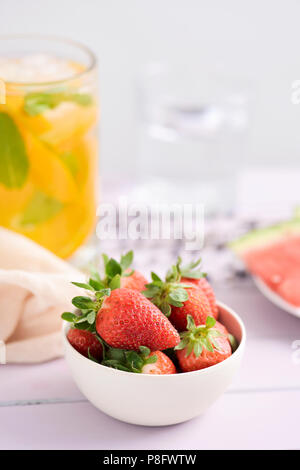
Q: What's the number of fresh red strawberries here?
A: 7